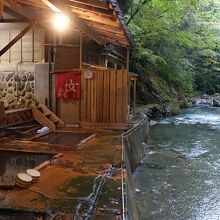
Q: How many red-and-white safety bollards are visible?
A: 0